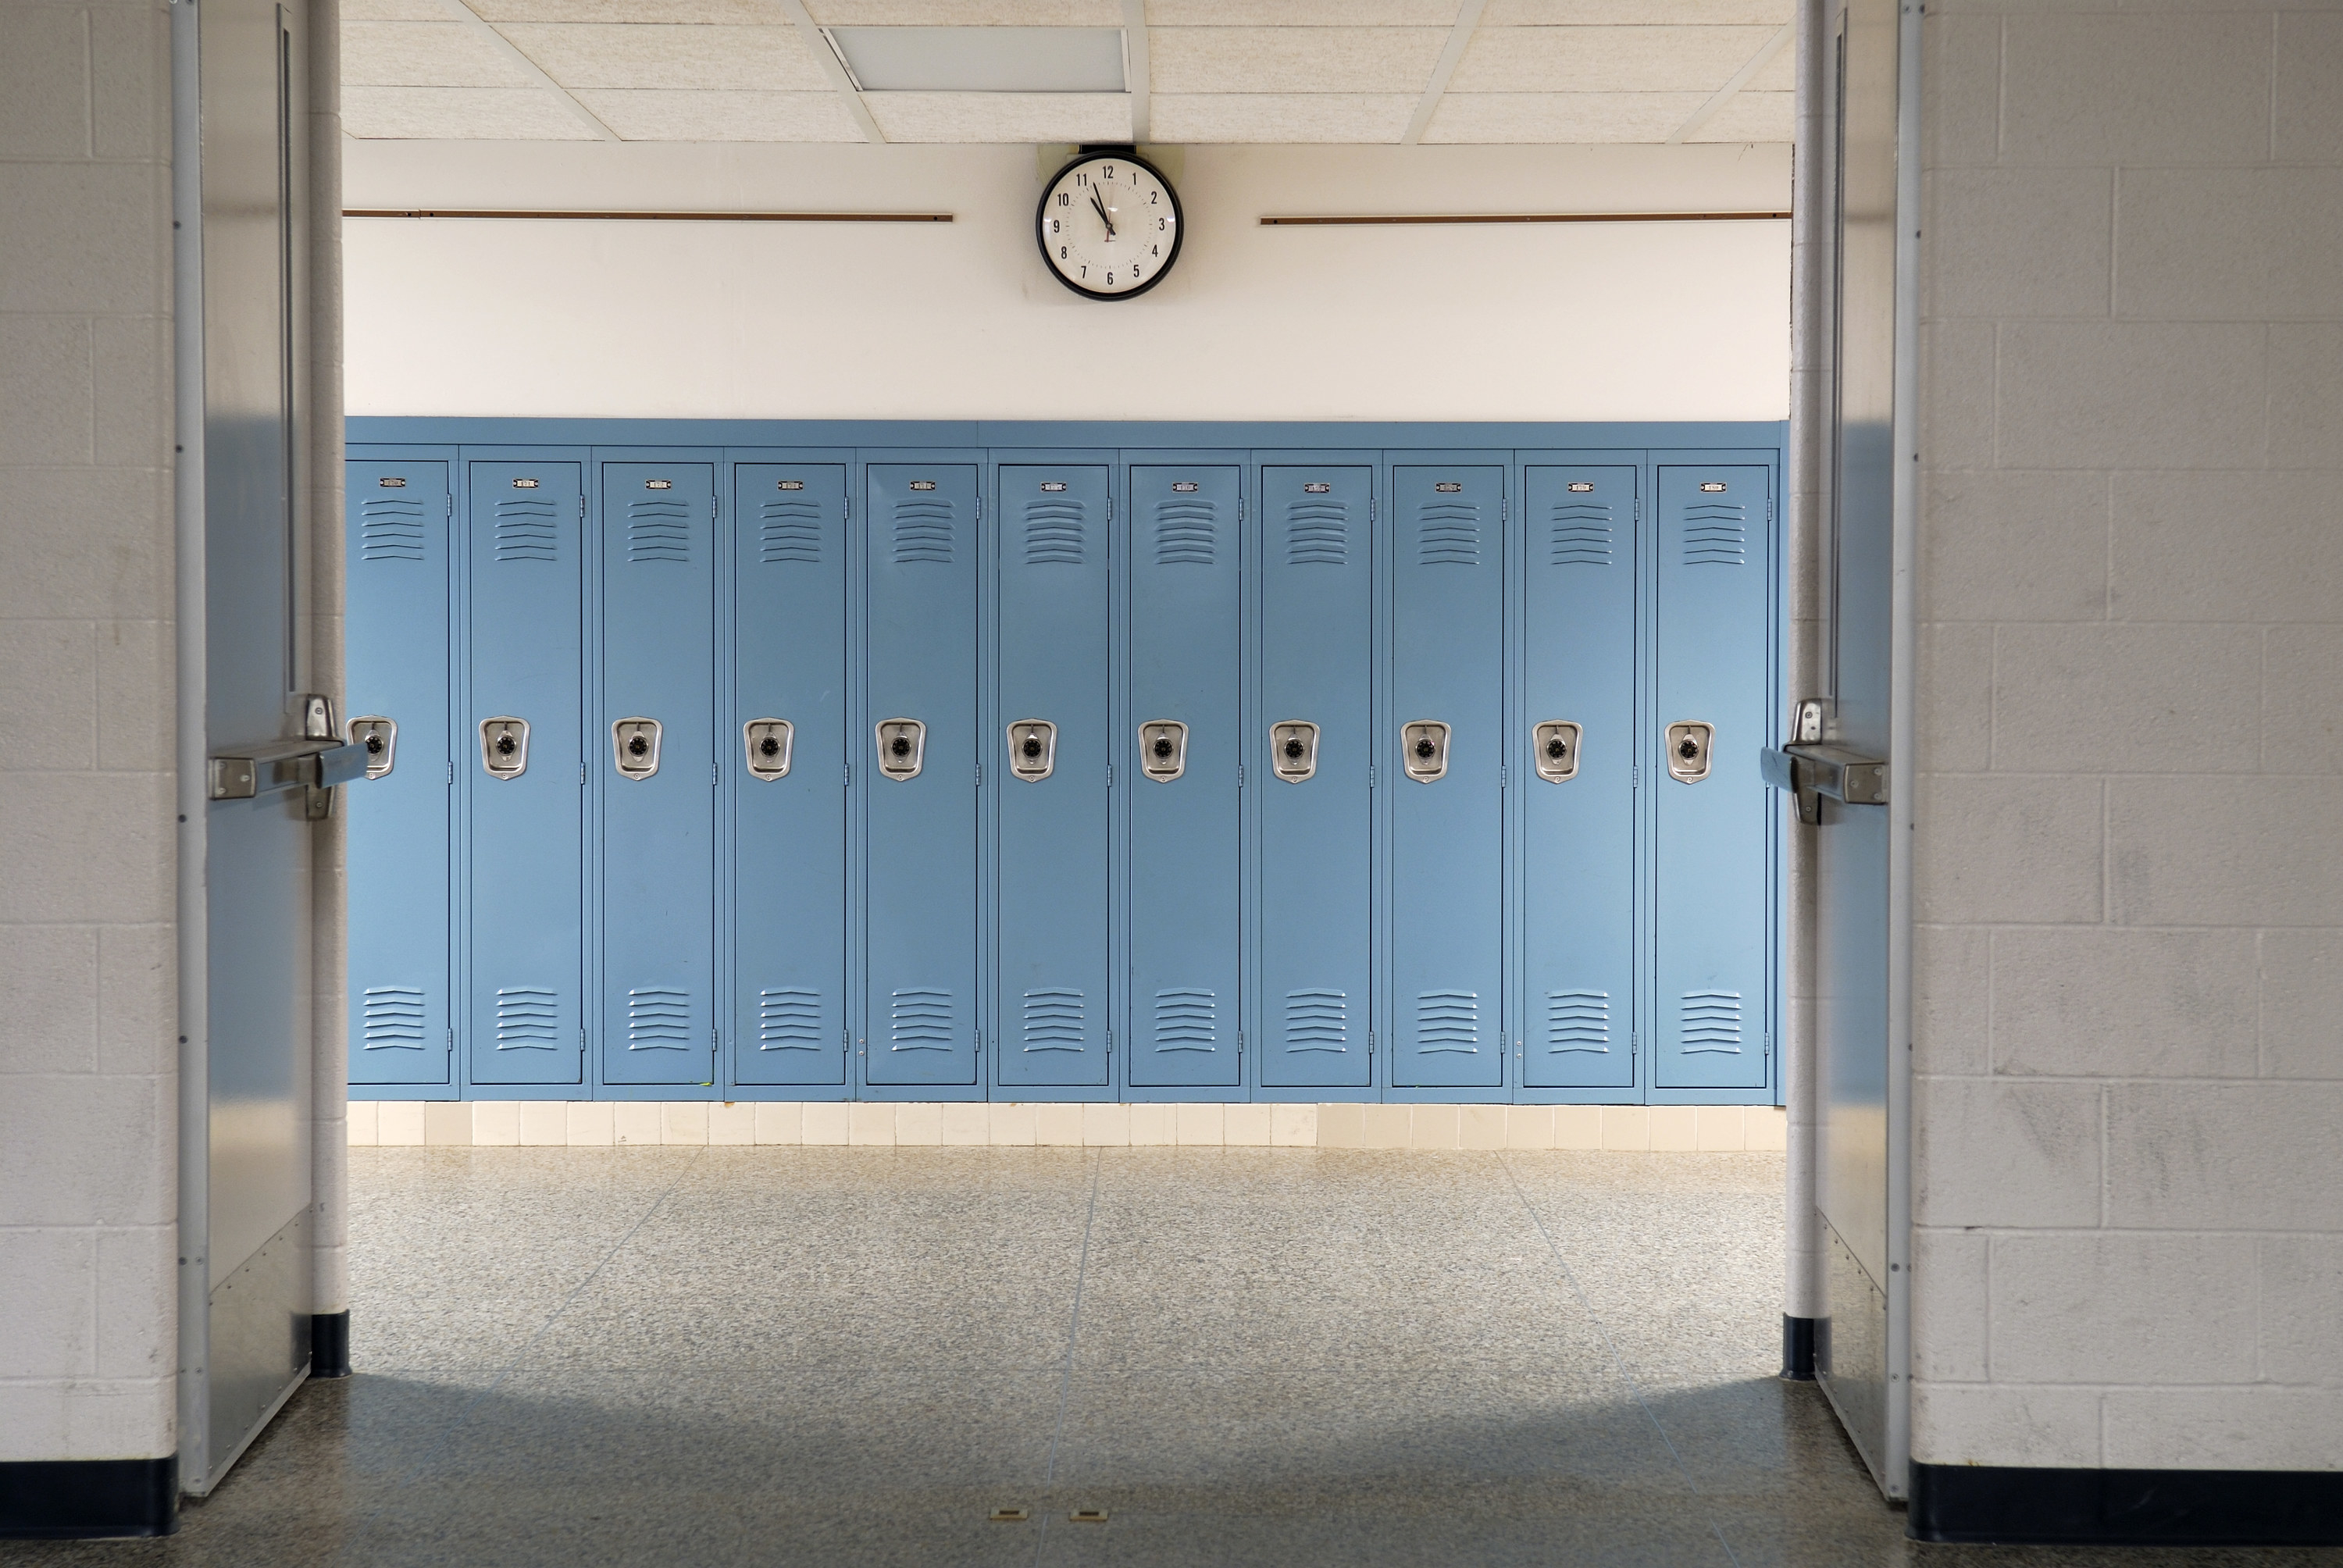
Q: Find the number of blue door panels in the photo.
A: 11